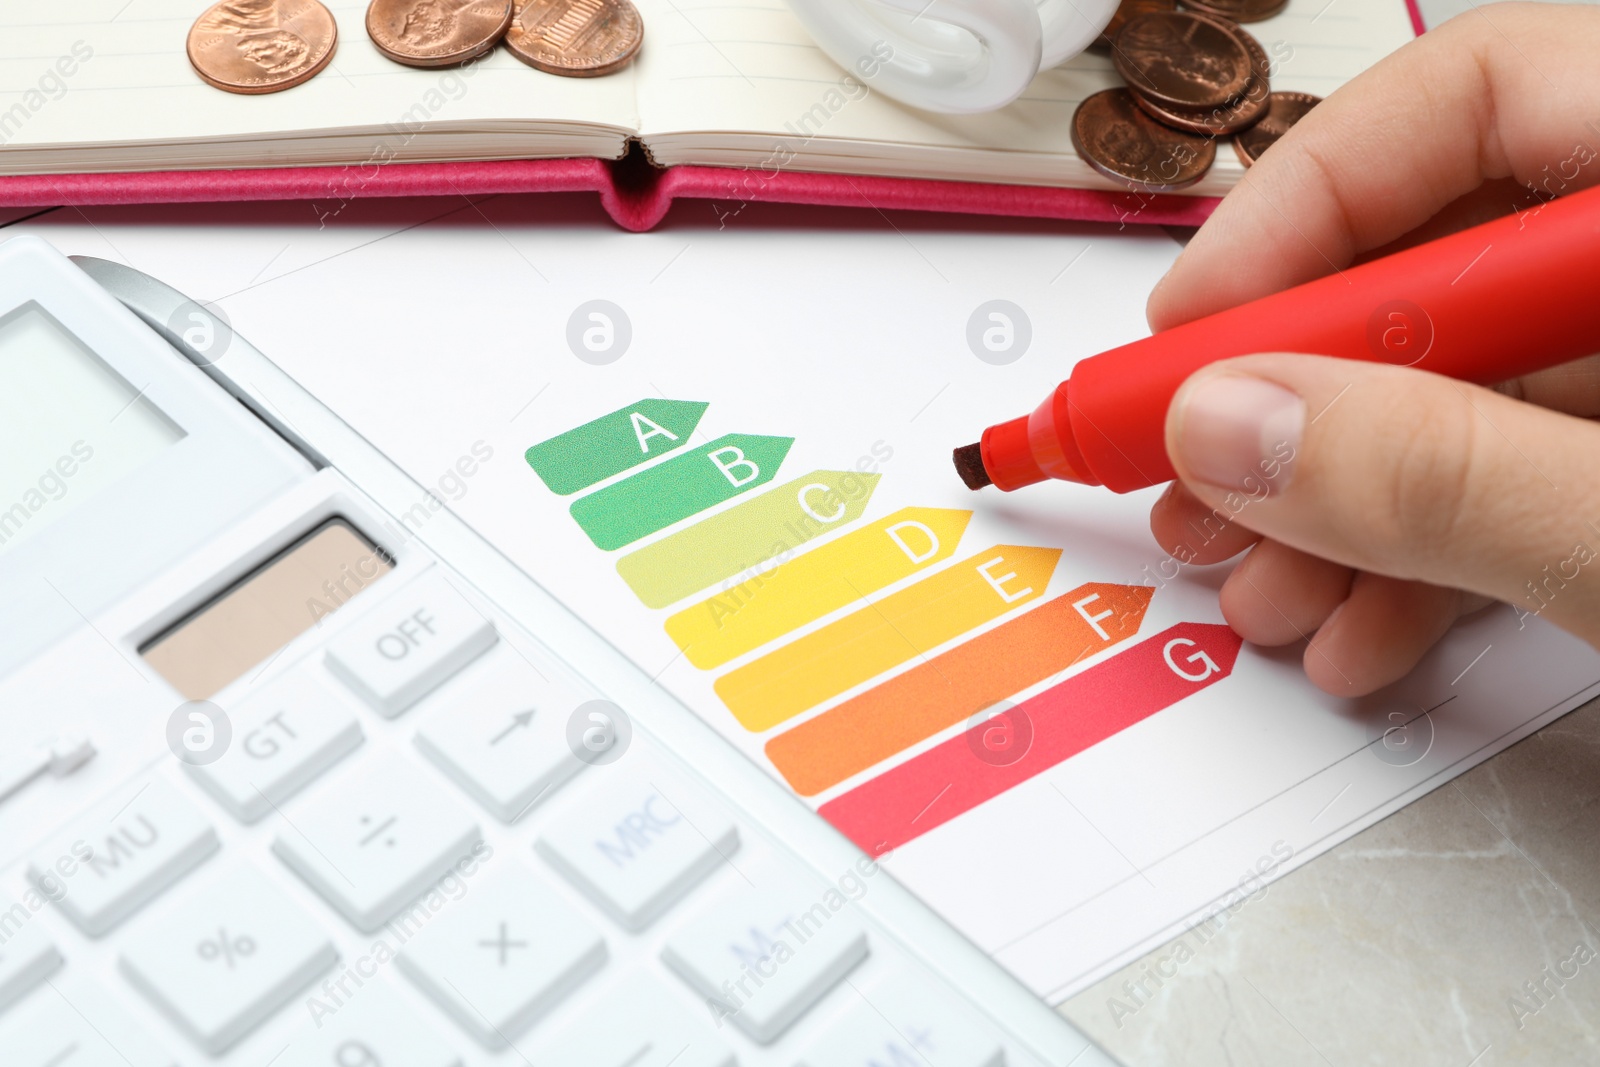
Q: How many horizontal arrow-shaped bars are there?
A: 7